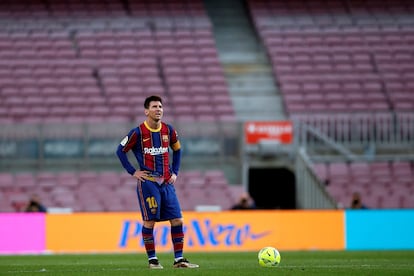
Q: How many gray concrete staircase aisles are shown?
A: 1